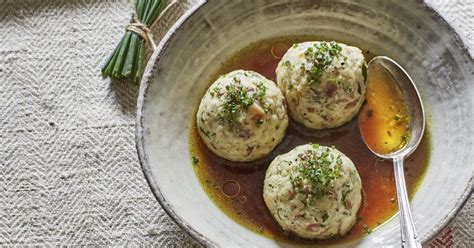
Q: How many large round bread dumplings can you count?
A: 3